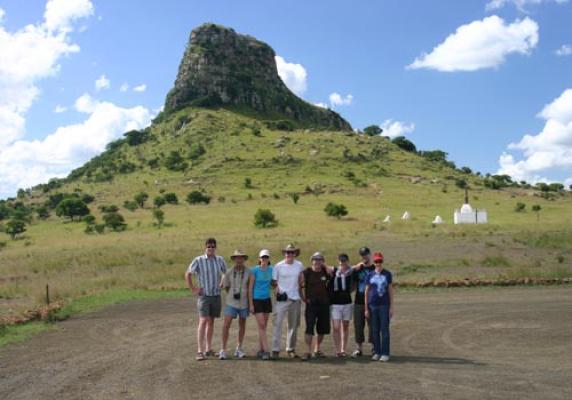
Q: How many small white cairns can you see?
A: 3